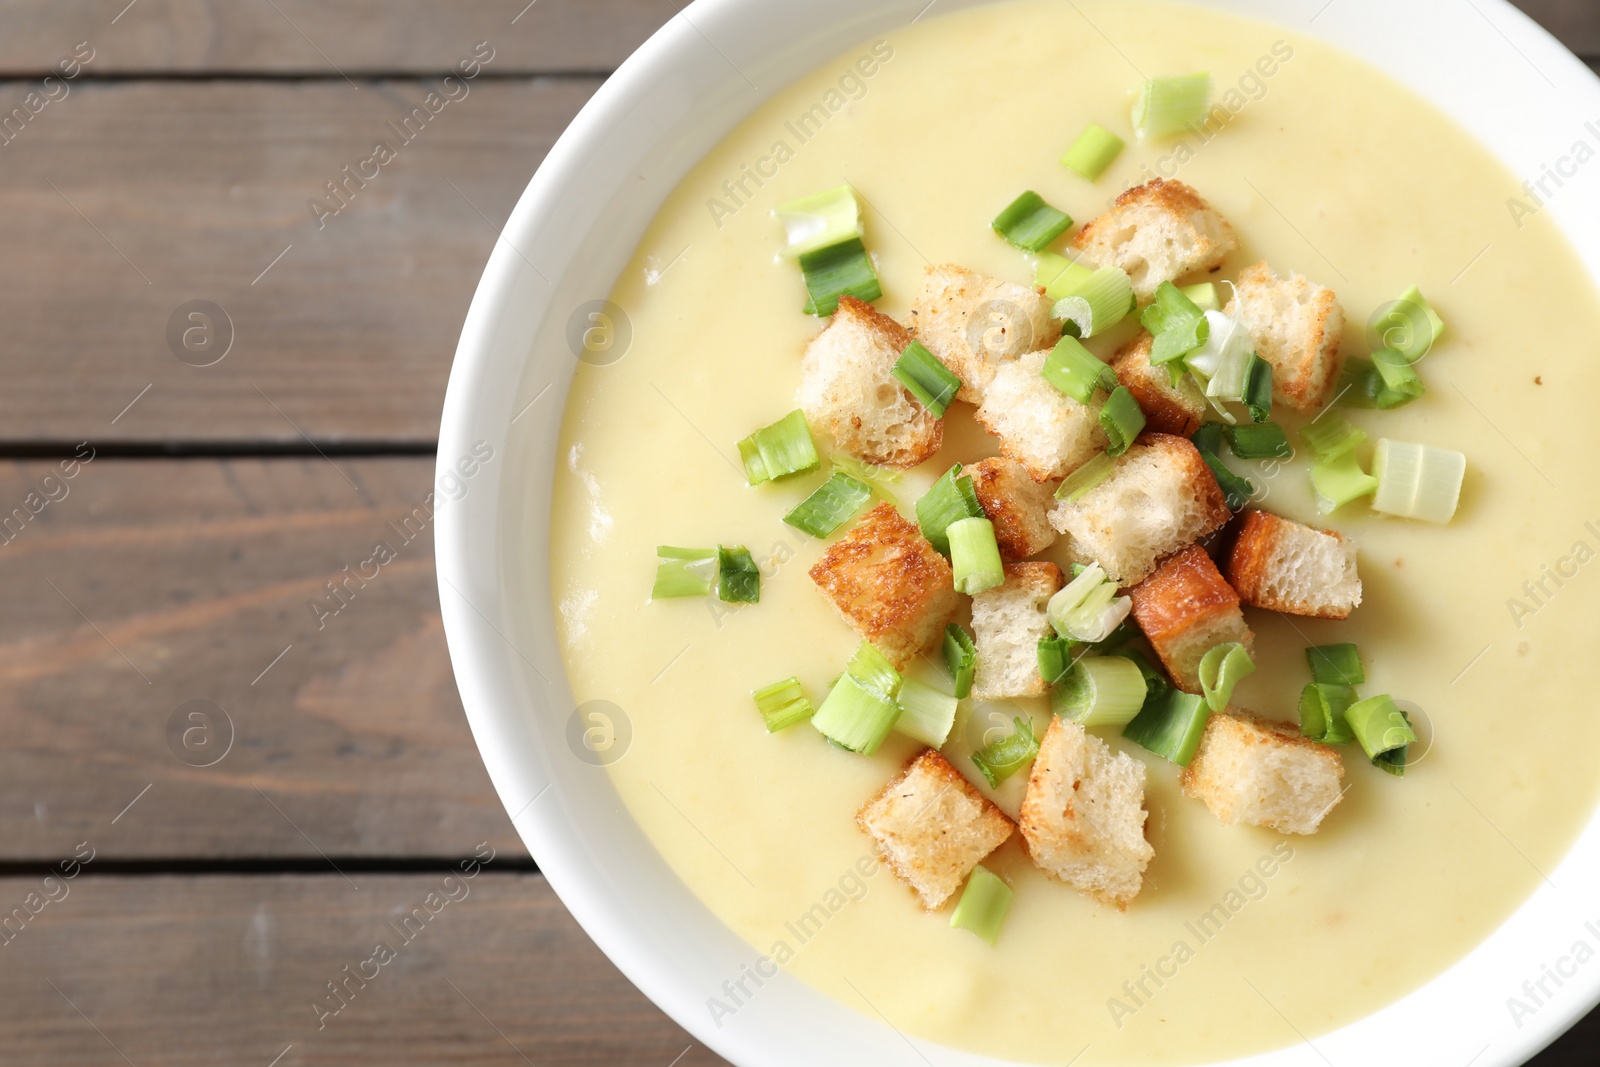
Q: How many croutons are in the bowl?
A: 15